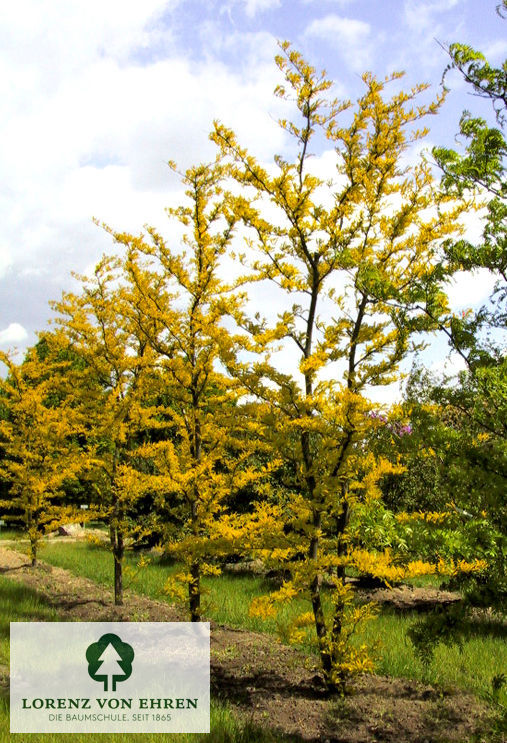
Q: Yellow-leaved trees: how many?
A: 4